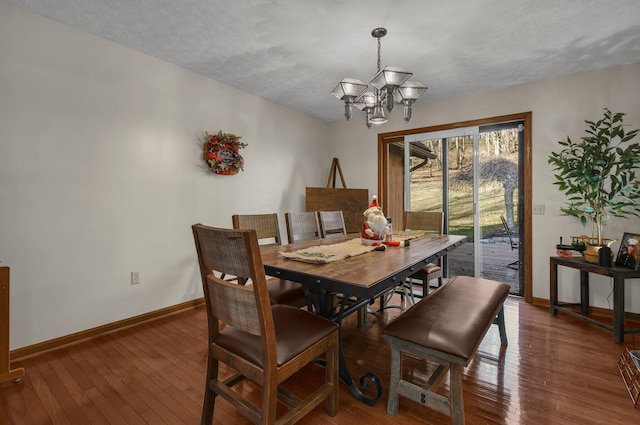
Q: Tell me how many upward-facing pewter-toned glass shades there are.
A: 4